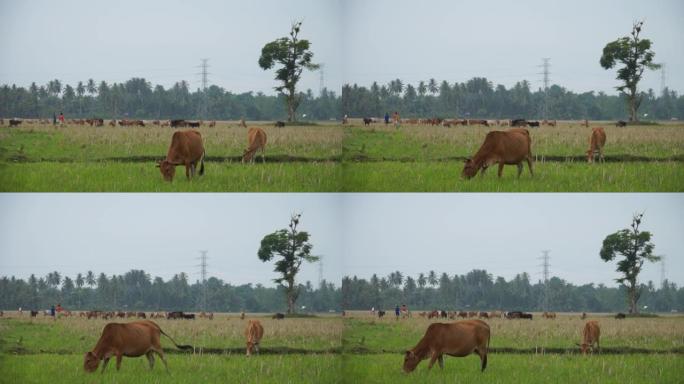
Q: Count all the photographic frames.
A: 4